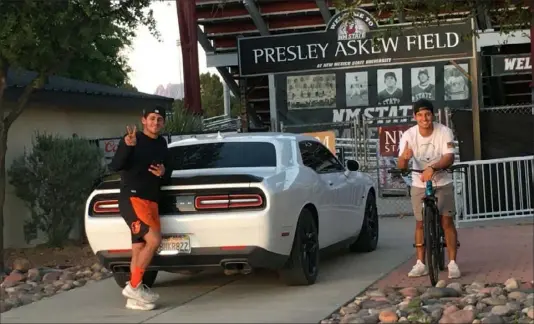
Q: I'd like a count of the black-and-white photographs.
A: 5